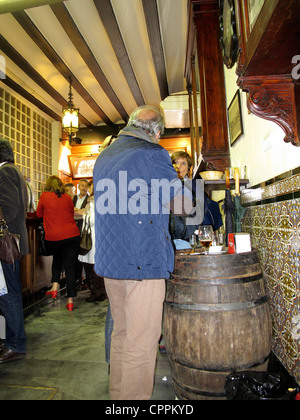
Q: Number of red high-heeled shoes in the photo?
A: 2